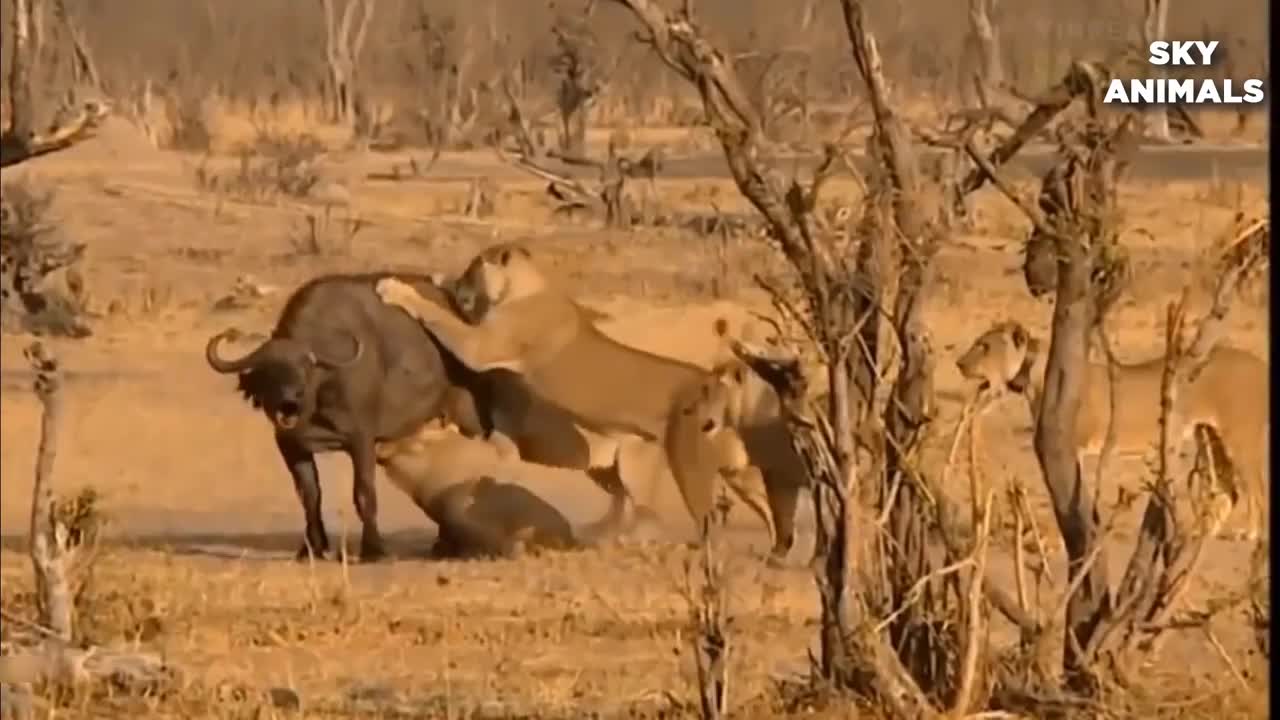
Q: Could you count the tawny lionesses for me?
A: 4